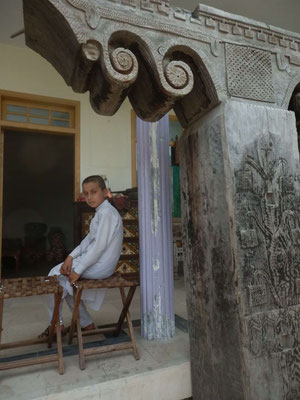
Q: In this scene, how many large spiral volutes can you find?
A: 2